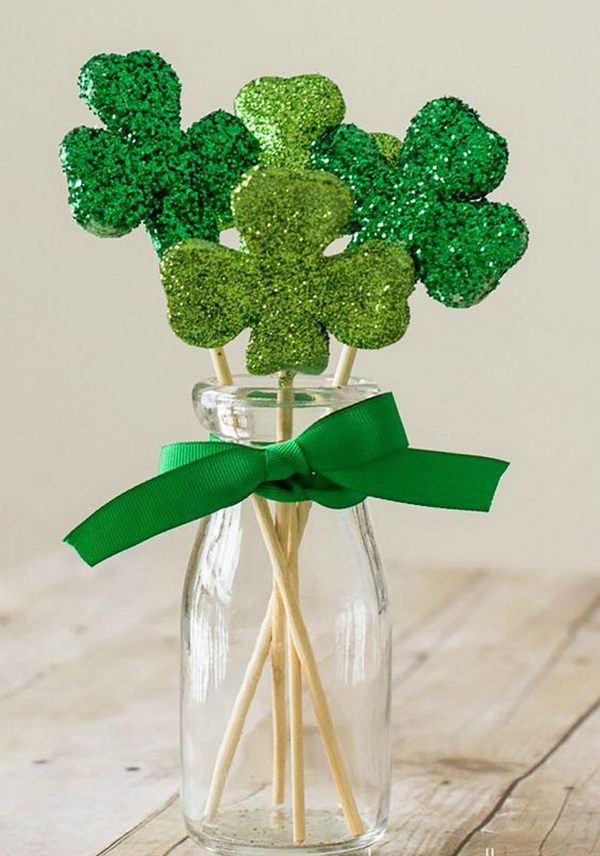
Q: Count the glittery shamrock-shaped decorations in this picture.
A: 4